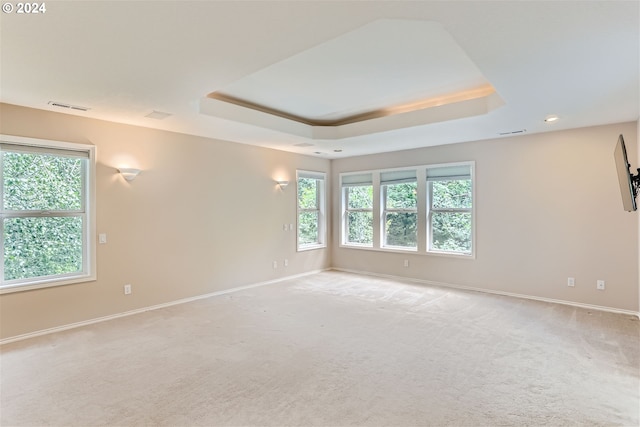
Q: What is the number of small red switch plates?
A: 0